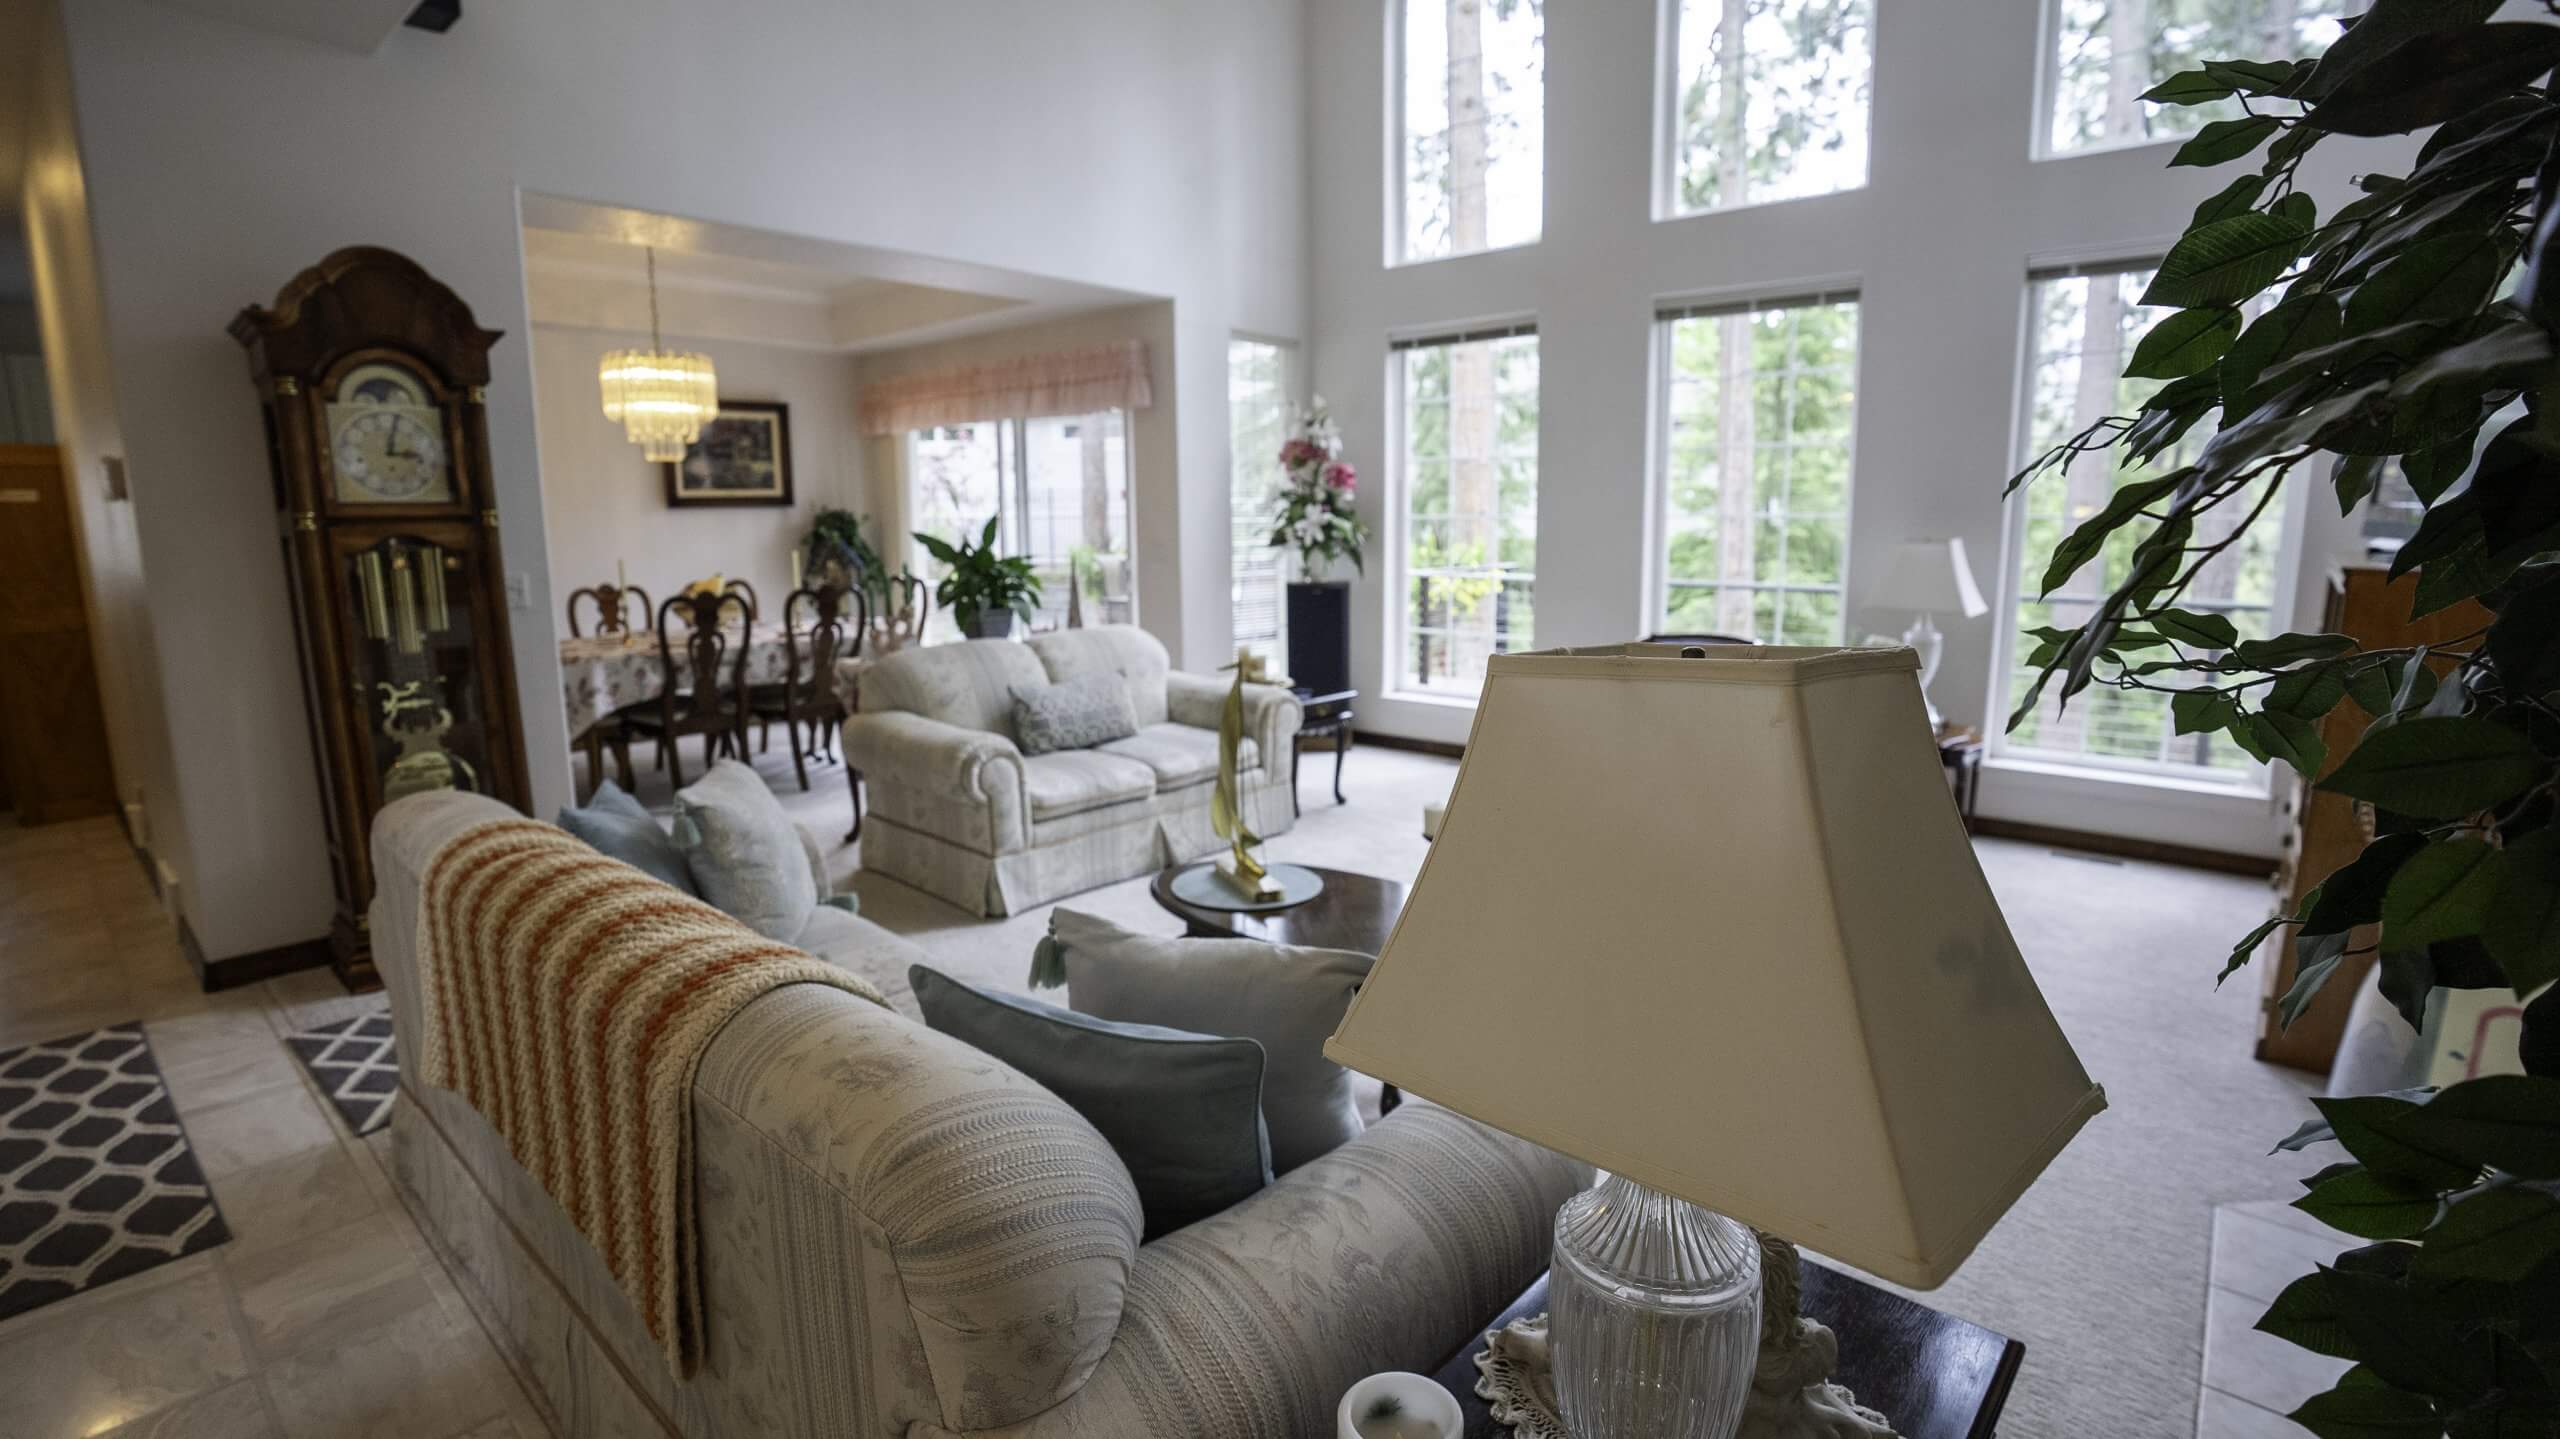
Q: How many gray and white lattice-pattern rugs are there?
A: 2